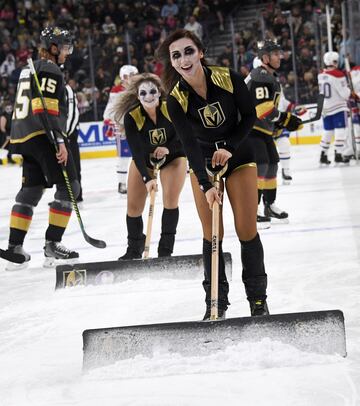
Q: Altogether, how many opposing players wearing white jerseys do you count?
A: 4